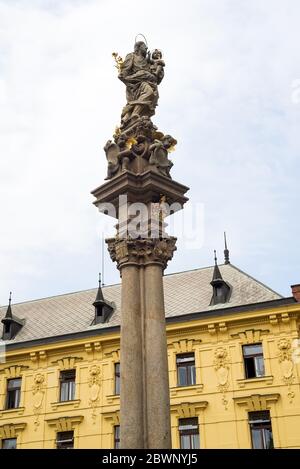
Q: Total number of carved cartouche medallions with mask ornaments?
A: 4